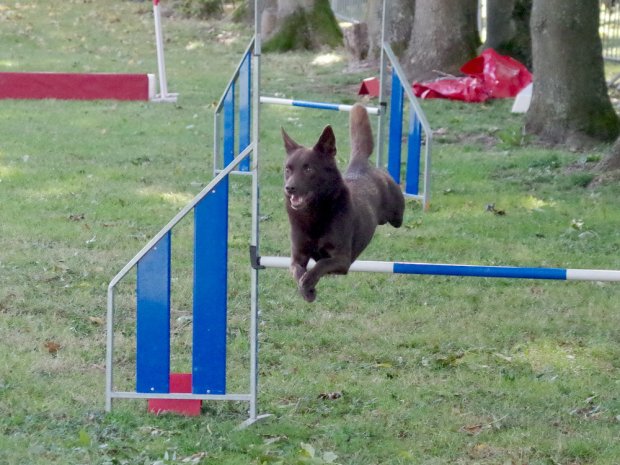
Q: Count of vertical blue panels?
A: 6